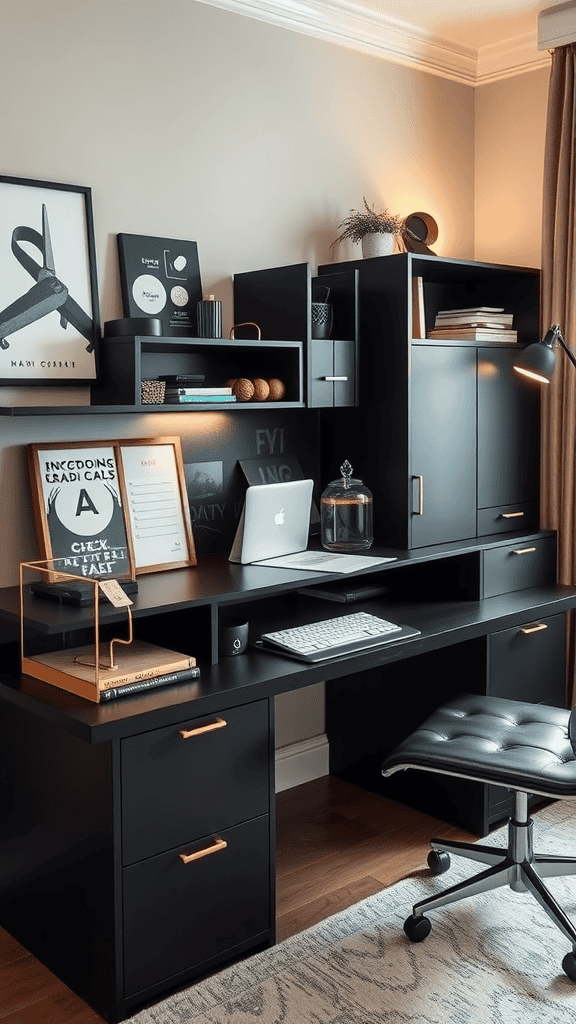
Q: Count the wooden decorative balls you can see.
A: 3